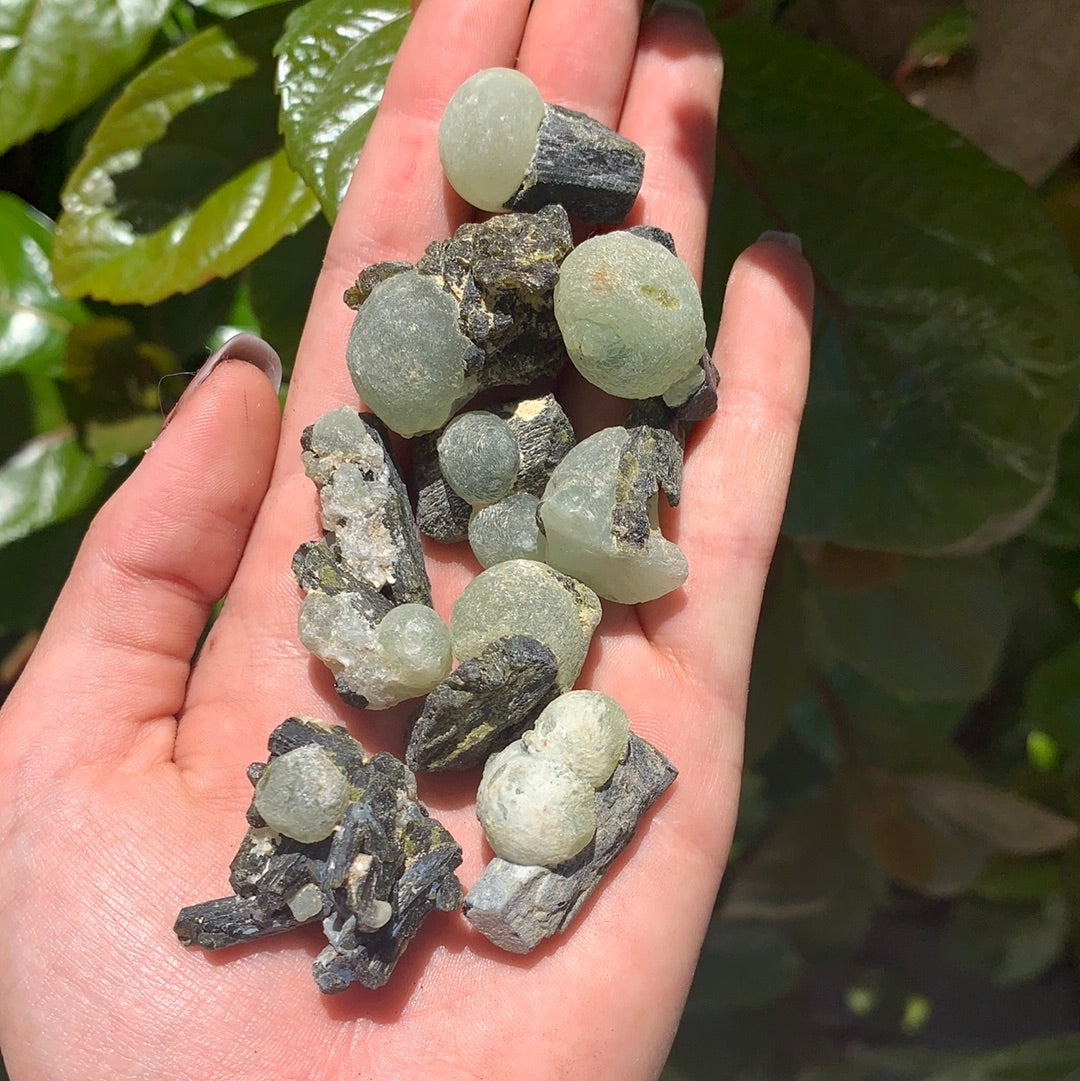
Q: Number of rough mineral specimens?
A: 9